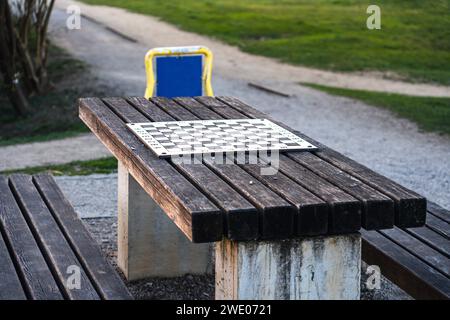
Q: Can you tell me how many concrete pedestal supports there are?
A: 2